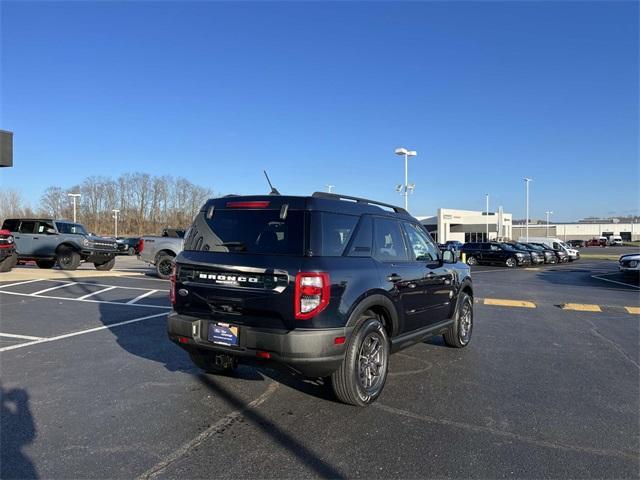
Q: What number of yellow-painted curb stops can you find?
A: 3